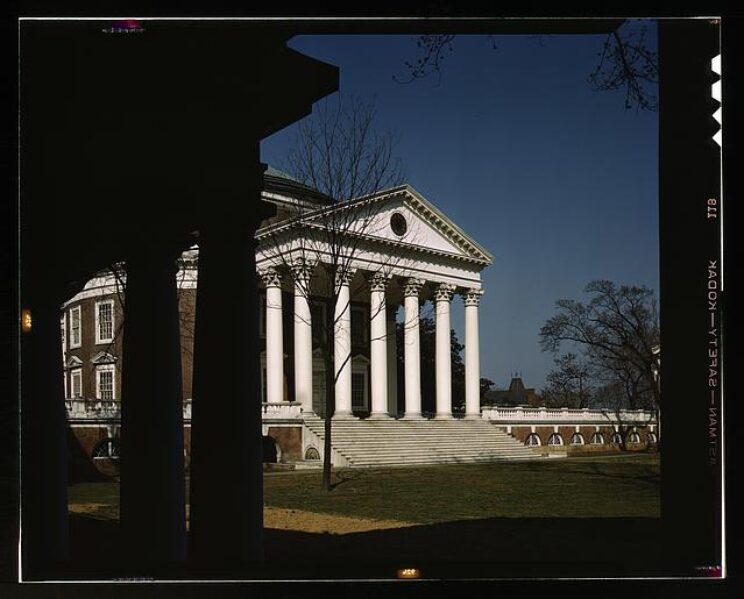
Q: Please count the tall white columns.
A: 7